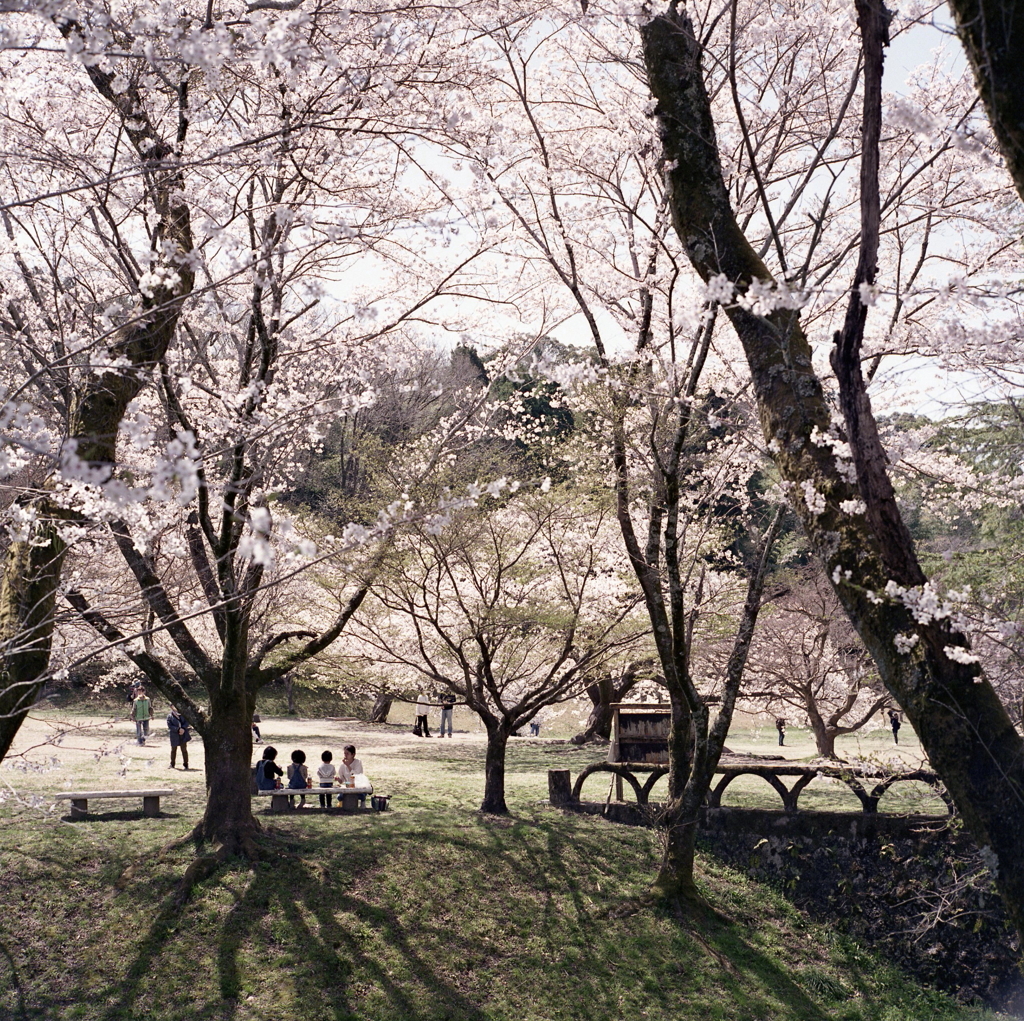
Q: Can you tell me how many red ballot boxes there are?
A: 0